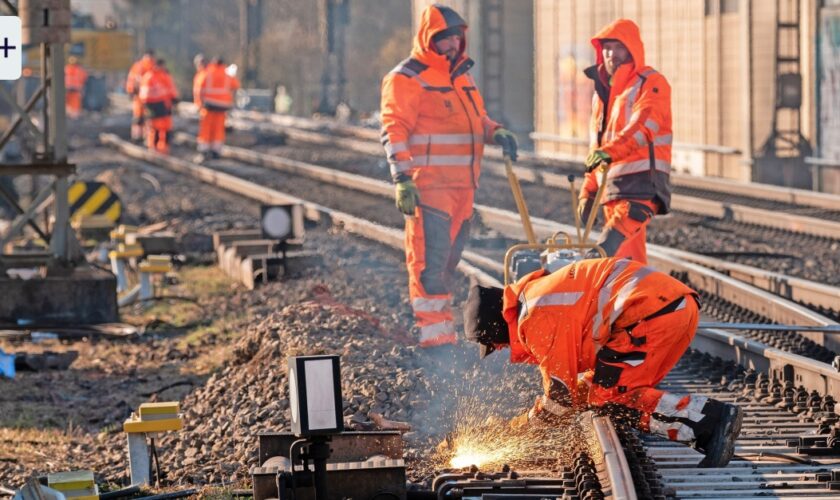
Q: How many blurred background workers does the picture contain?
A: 5